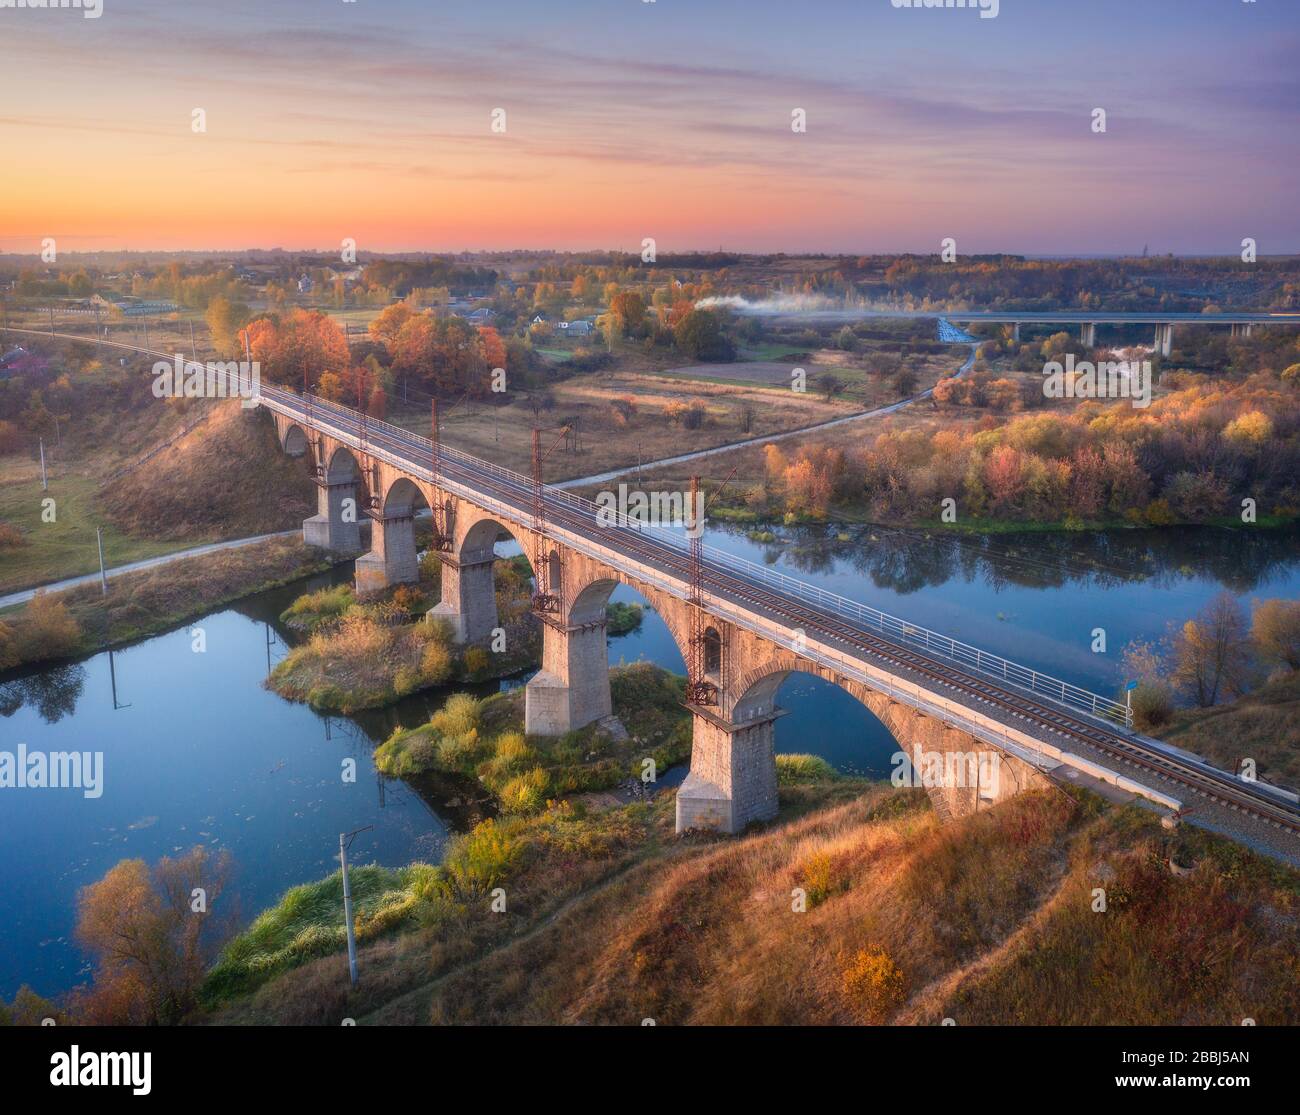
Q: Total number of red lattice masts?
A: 5